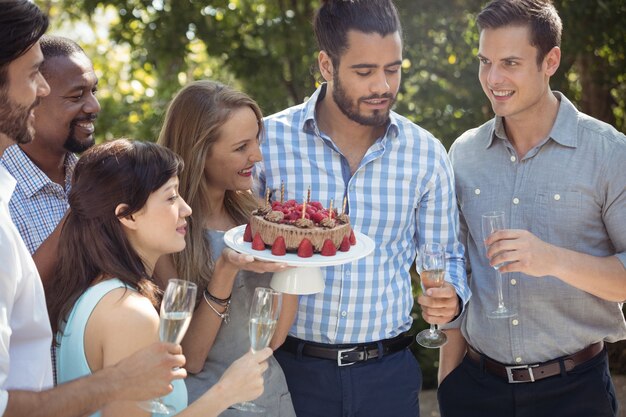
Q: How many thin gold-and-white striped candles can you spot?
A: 6